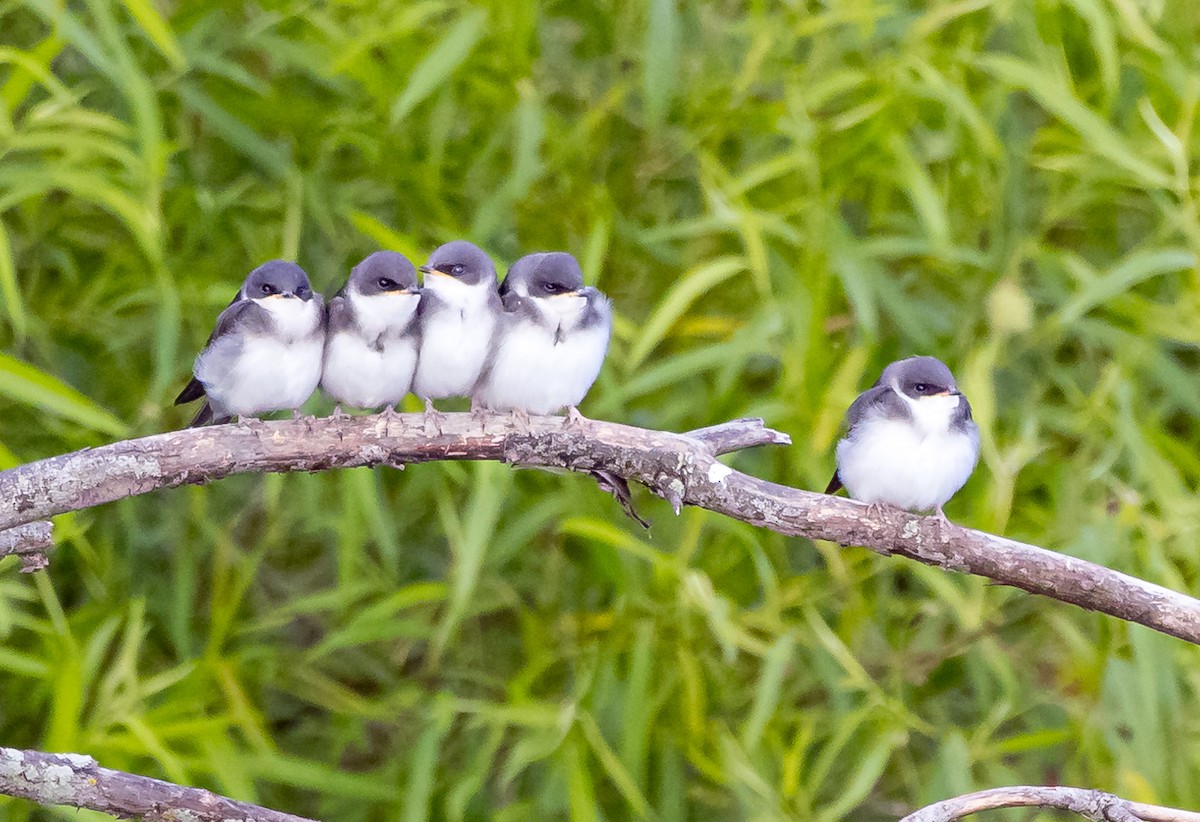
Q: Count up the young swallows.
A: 5